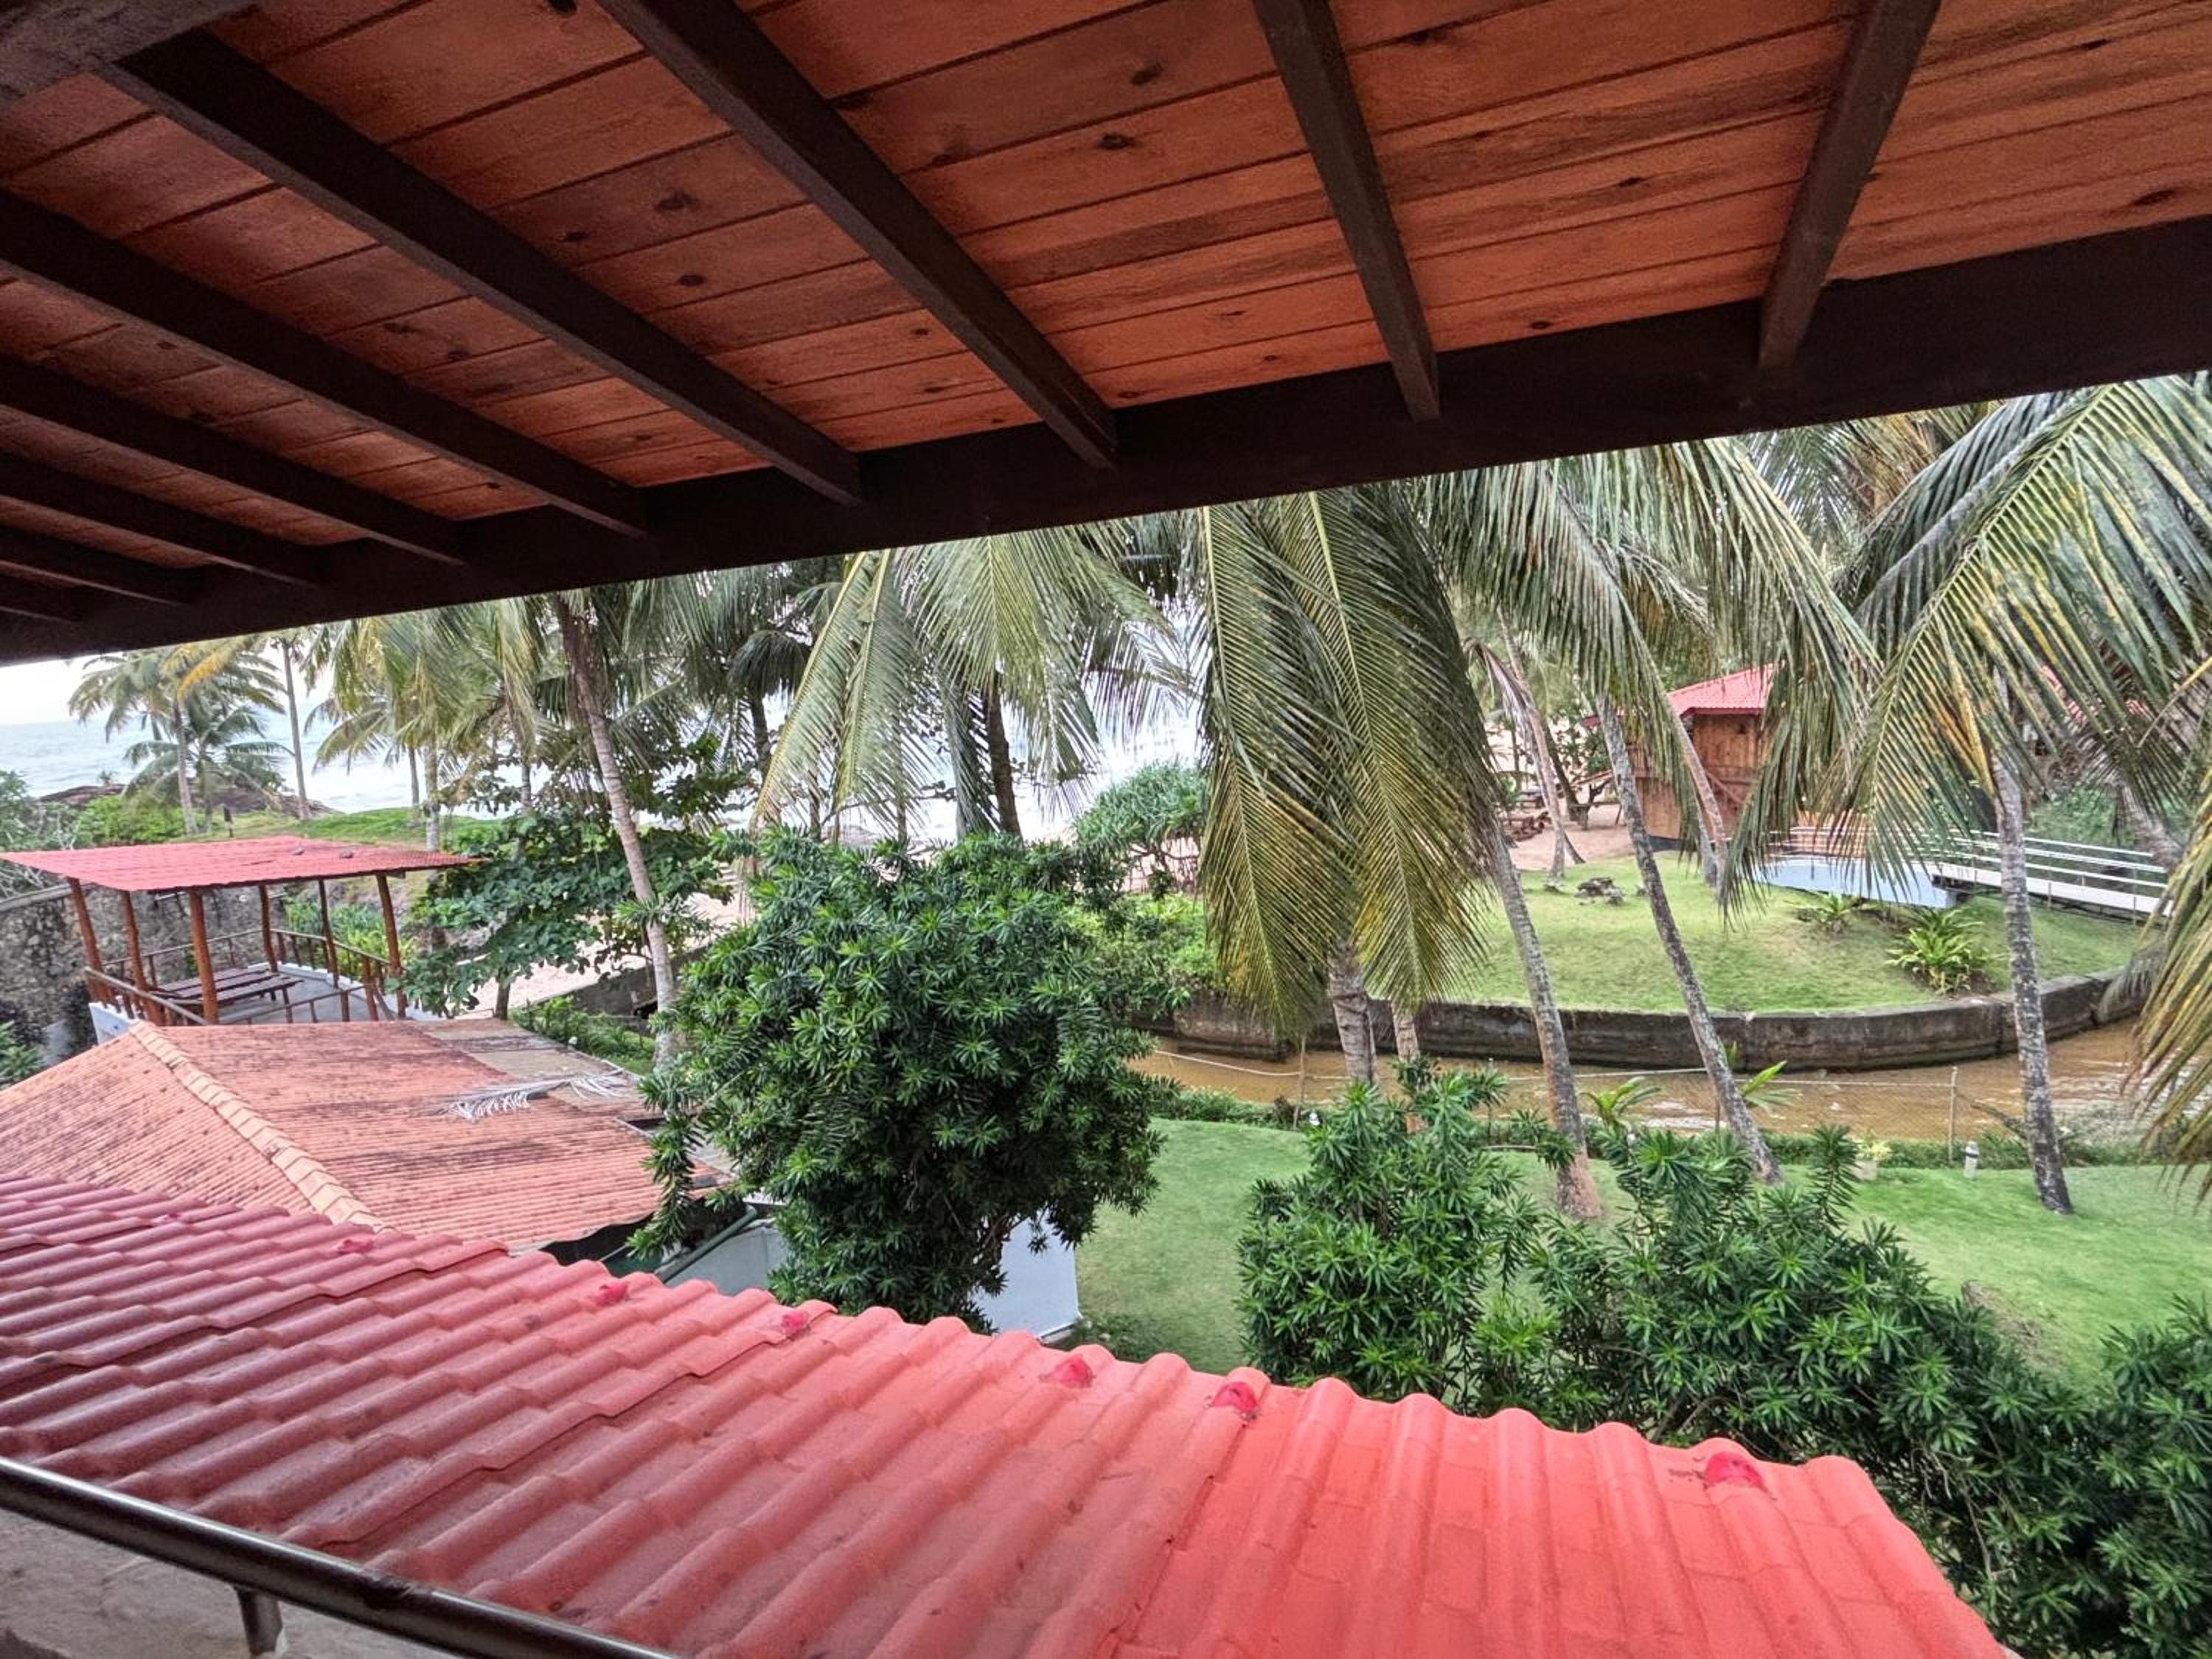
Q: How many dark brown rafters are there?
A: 9